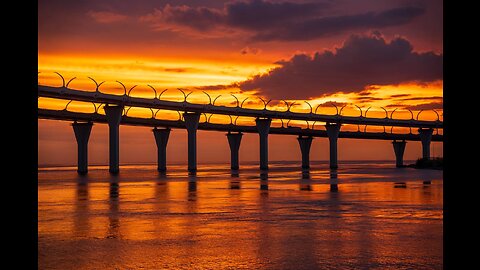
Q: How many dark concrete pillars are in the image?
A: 10